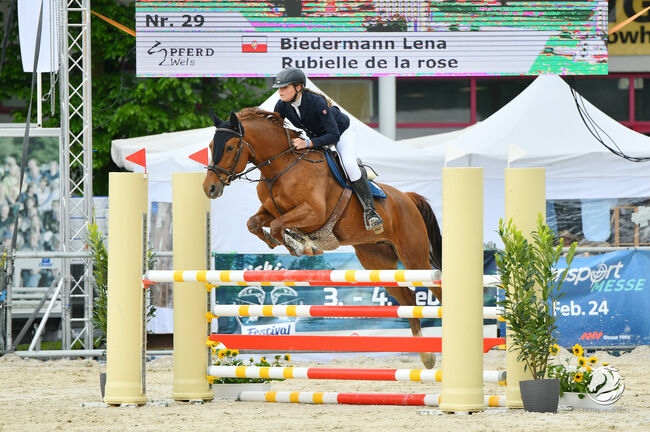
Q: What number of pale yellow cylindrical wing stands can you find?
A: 4